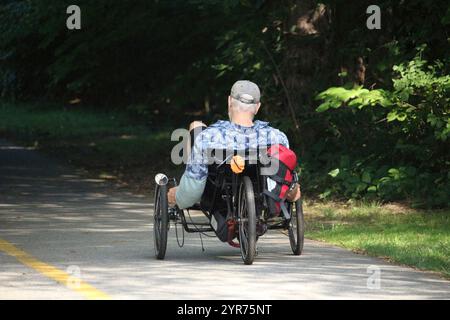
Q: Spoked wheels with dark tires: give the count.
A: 3